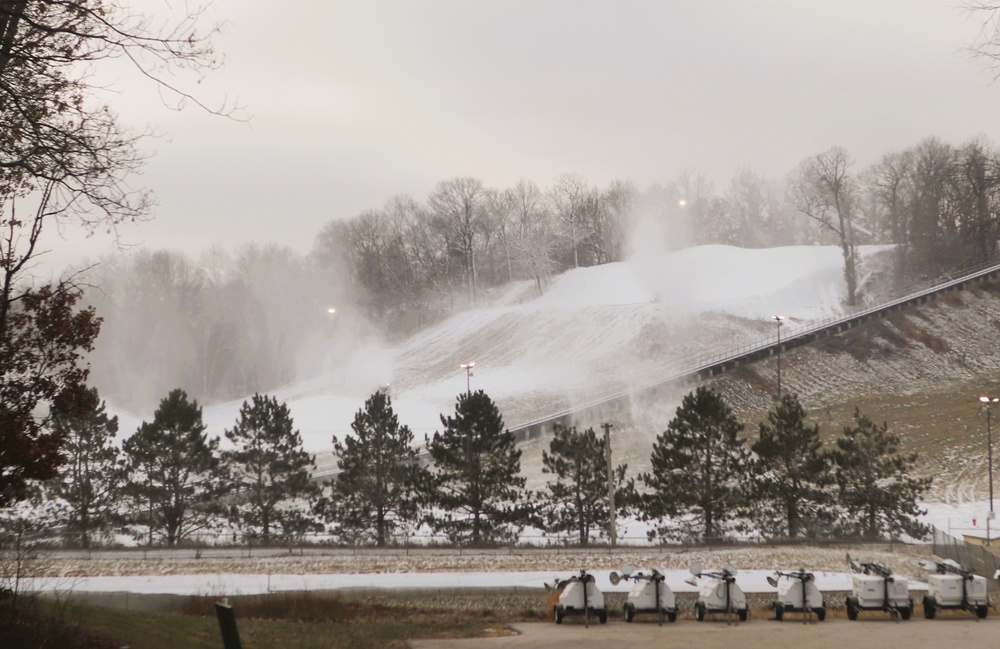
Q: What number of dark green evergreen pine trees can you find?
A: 9